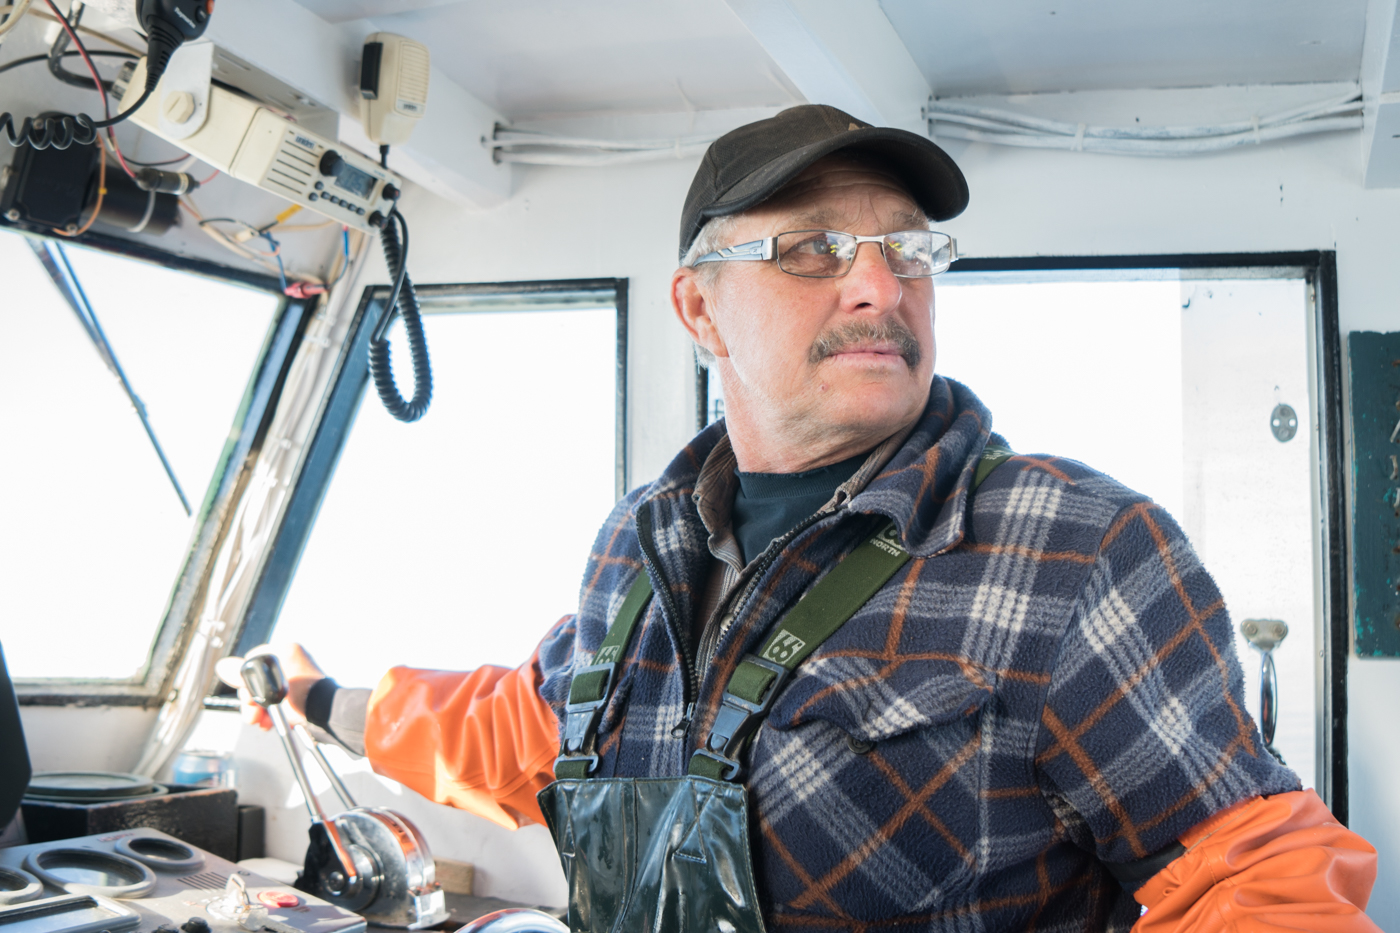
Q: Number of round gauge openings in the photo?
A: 3